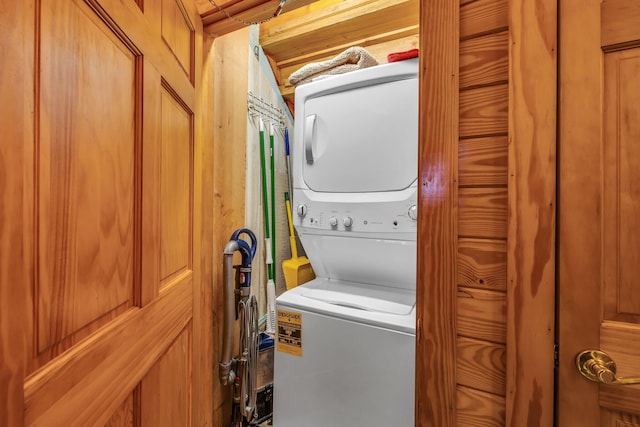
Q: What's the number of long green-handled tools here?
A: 2